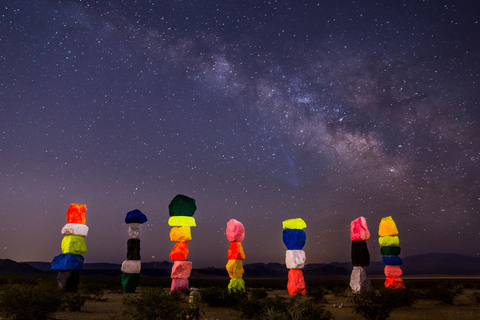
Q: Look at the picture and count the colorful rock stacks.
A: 7